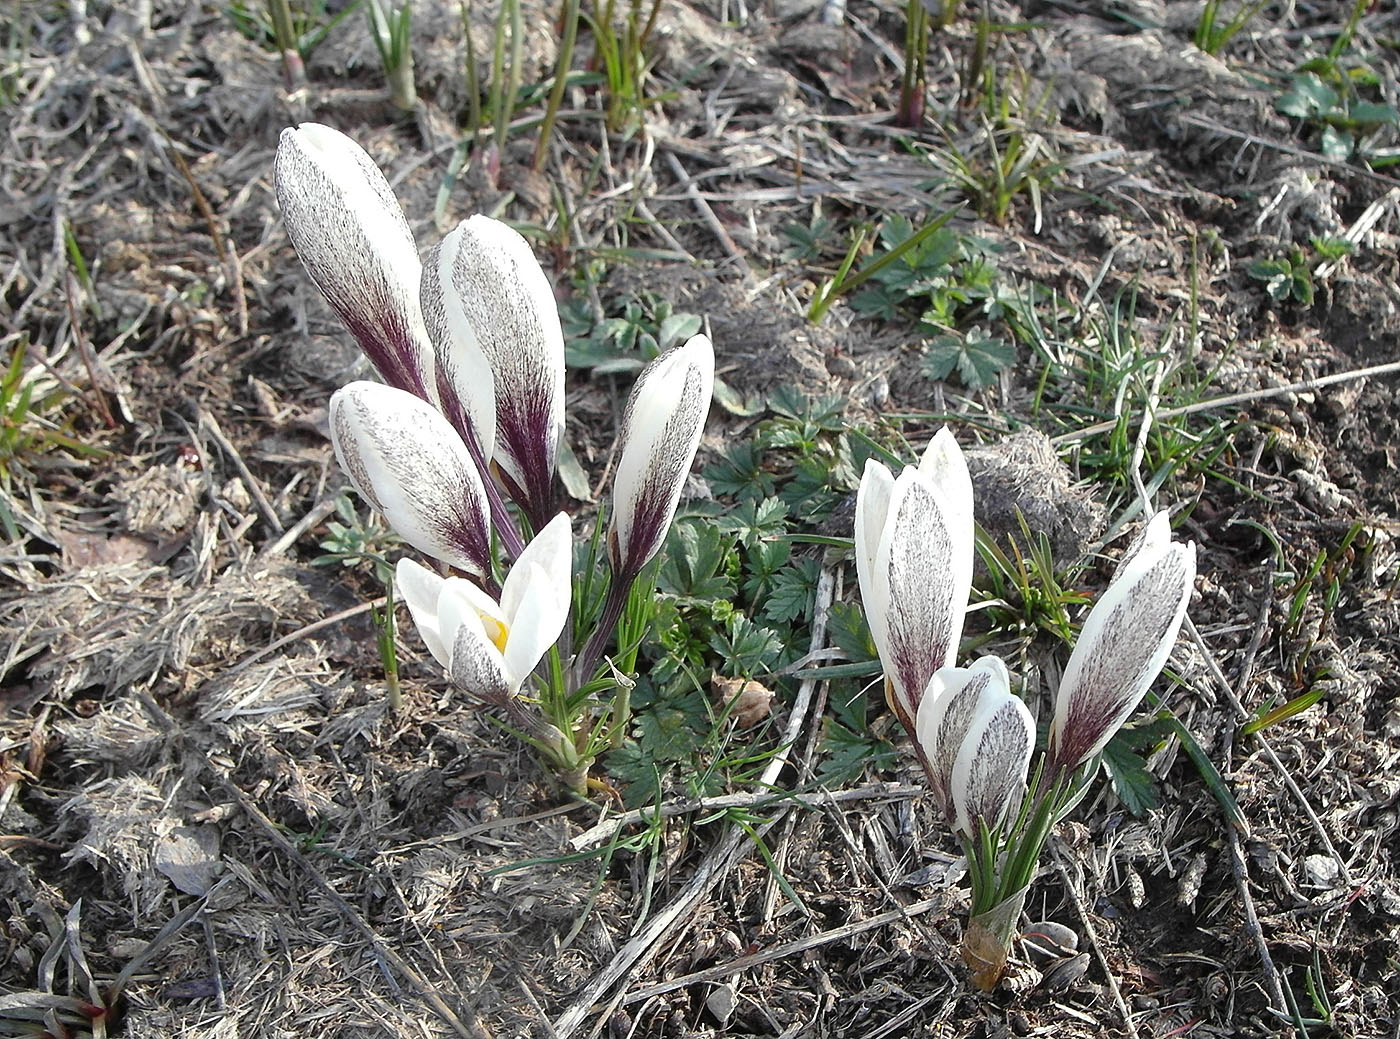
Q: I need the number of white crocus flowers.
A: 8